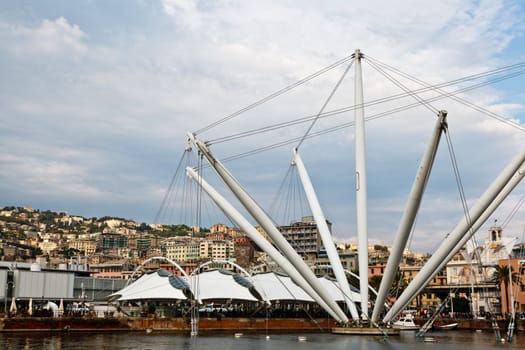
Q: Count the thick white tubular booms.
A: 7